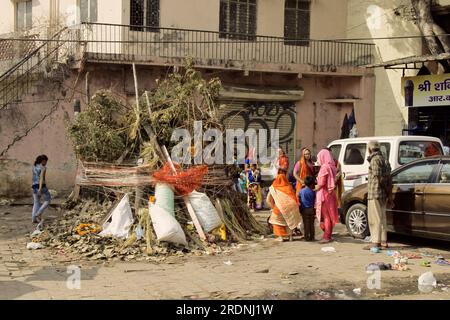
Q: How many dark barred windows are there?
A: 3